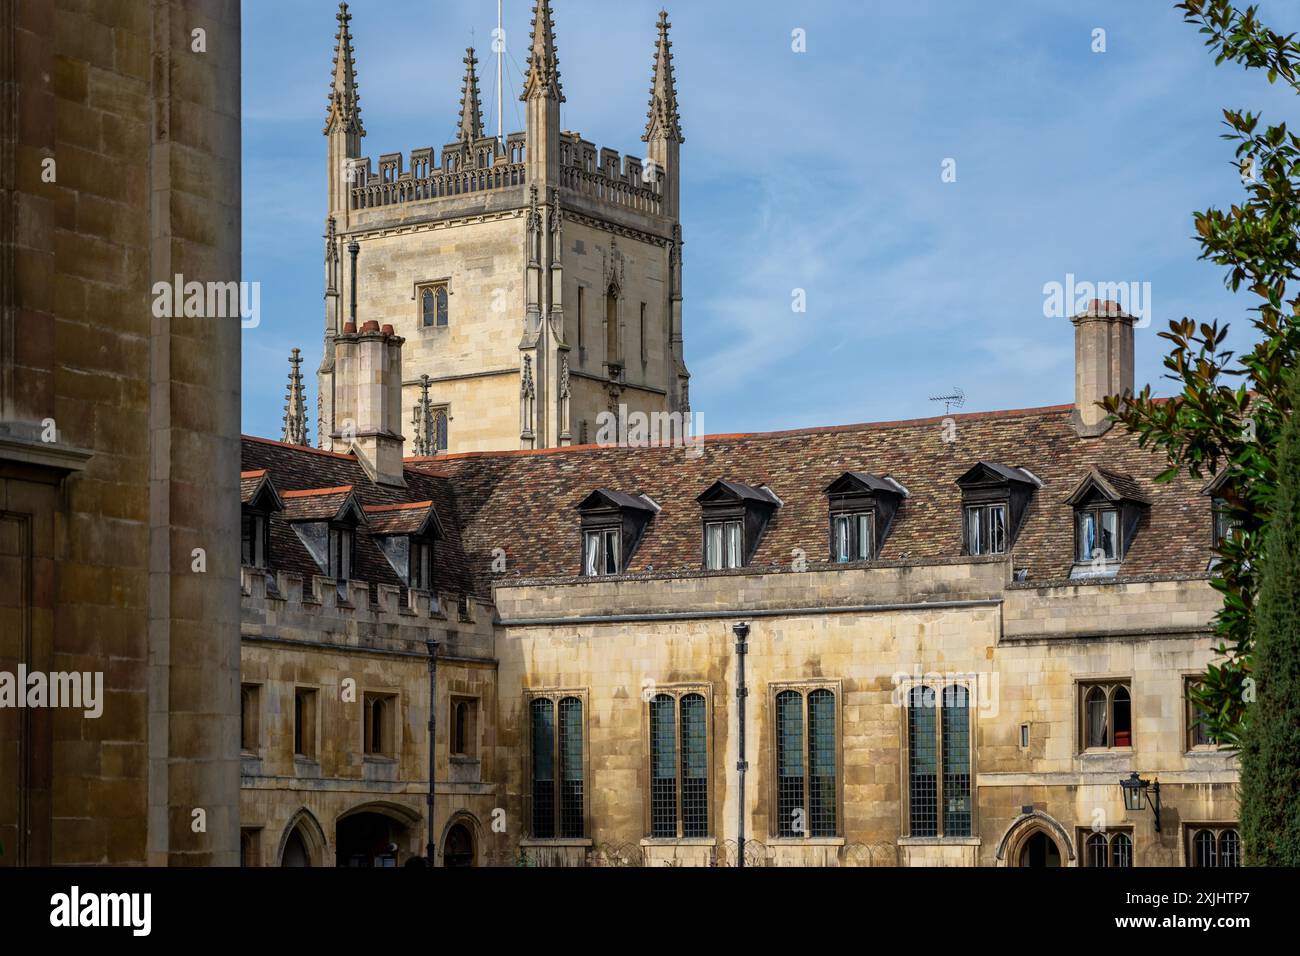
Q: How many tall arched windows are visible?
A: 4